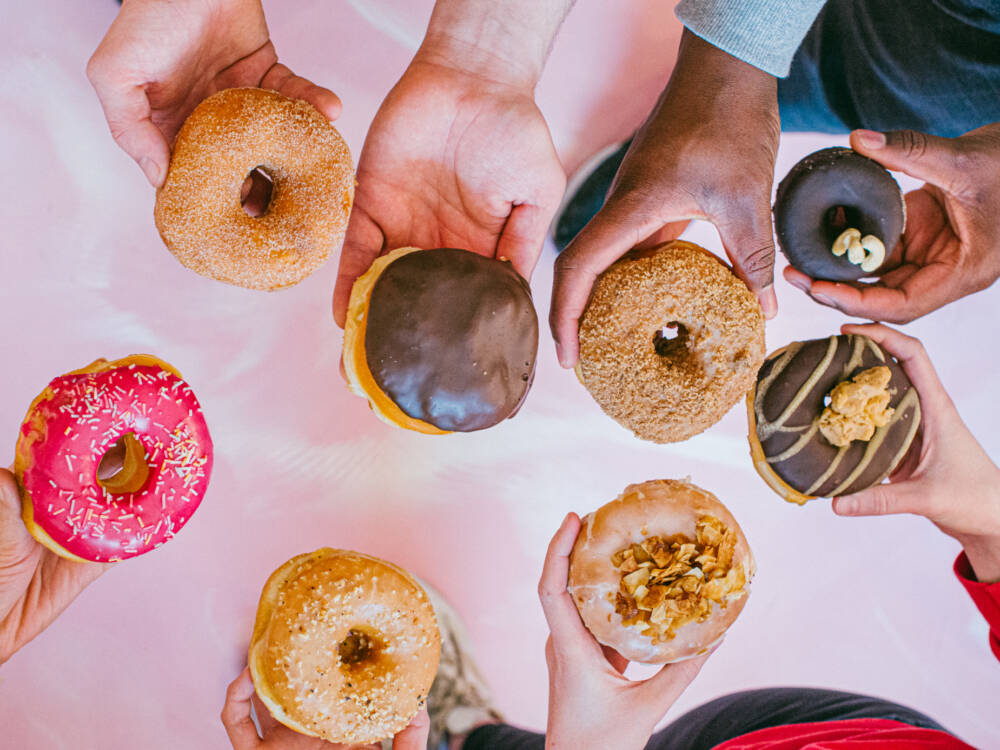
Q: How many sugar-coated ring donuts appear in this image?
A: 2